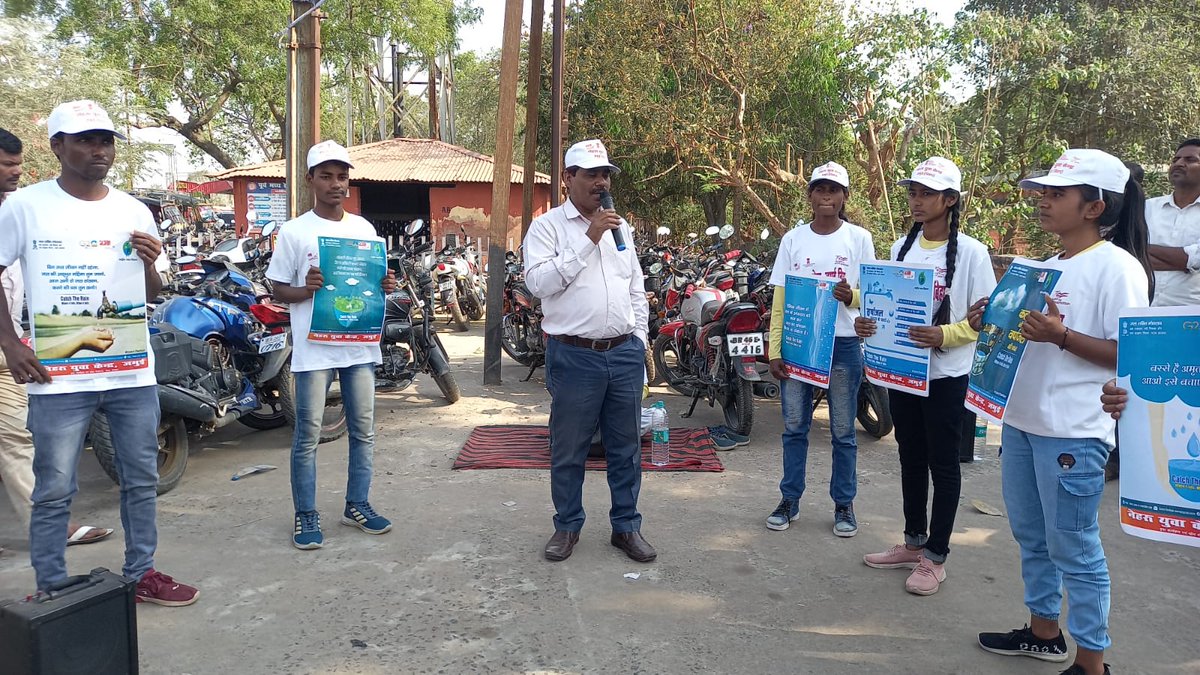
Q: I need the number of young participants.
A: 5